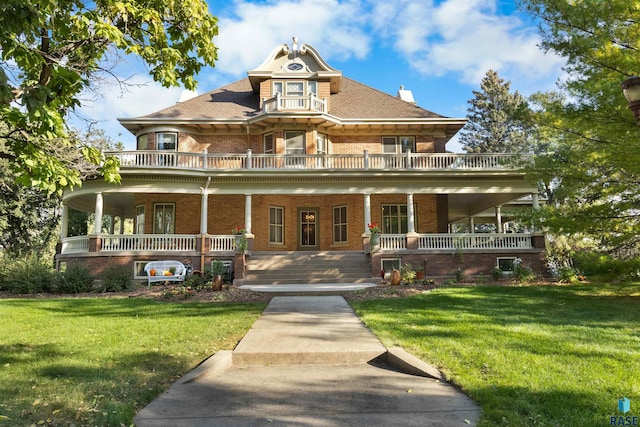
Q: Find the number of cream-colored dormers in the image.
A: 1